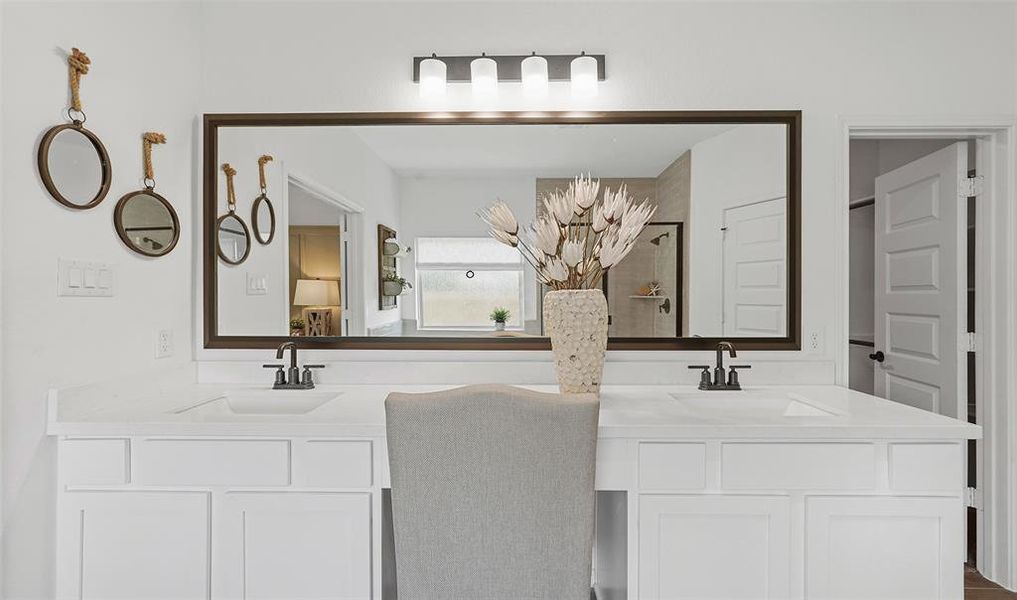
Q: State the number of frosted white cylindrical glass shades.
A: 4